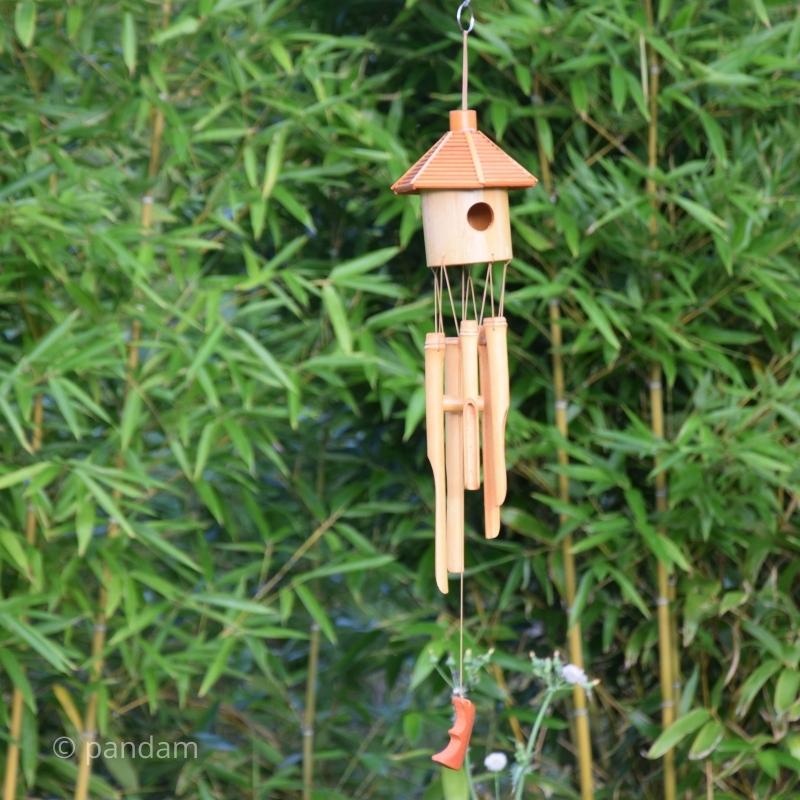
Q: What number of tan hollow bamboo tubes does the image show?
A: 5